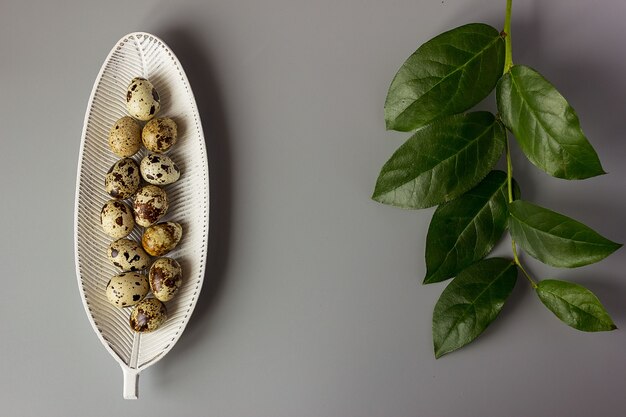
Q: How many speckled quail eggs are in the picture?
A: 12